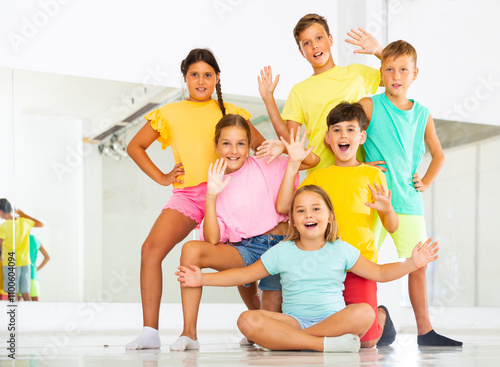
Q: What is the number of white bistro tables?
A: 0